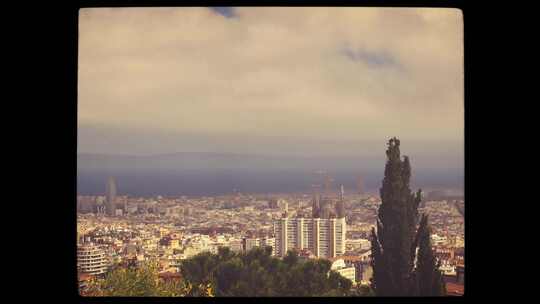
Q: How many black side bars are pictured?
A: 2